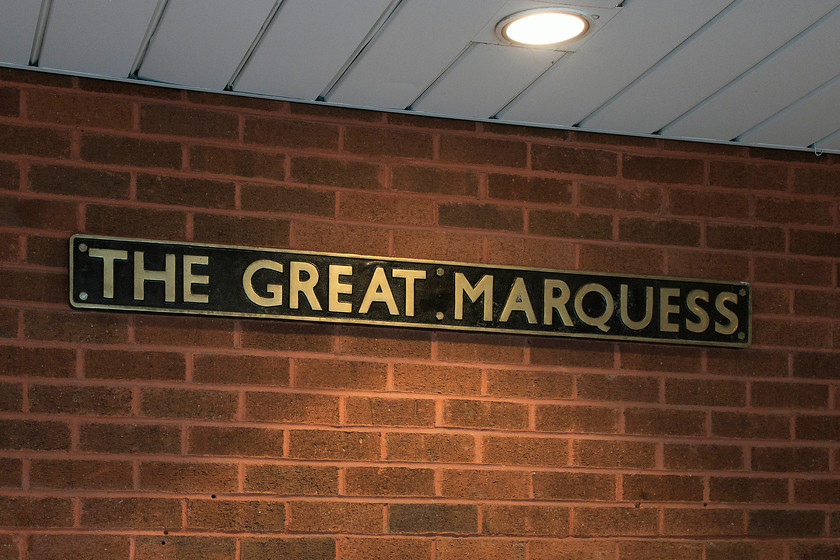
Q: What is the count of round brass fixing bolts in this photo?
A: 6